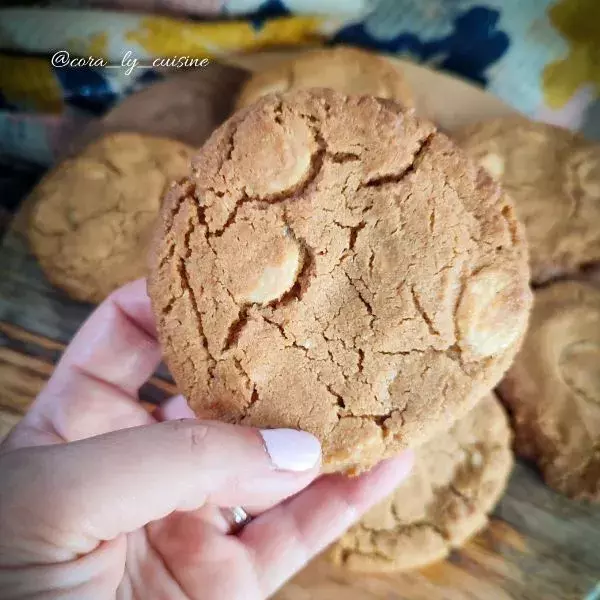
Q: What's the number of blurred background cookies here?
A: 5